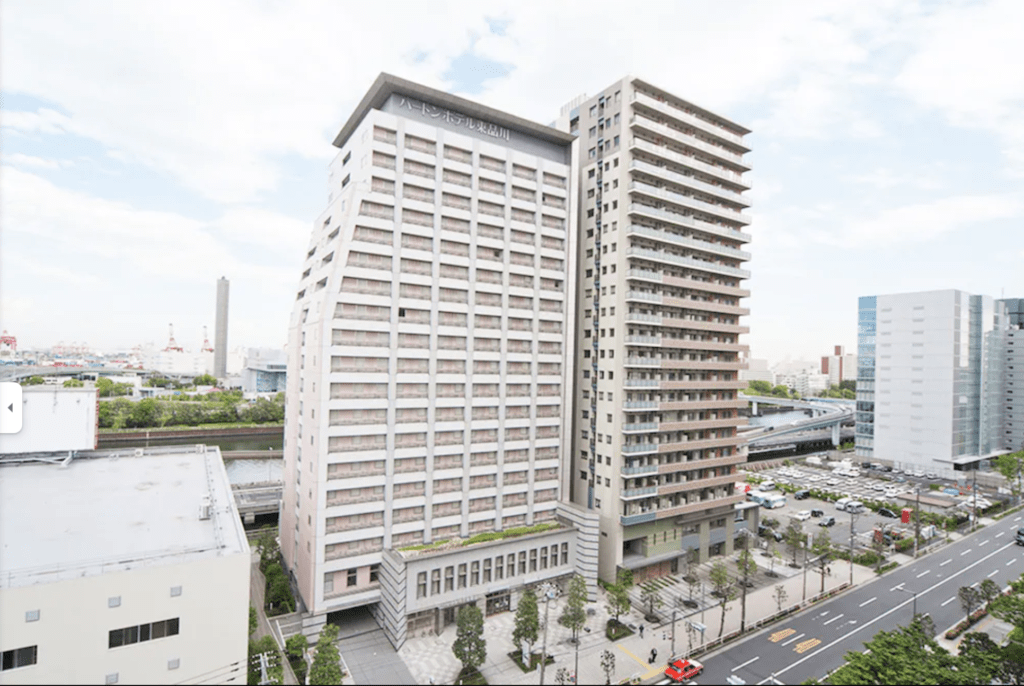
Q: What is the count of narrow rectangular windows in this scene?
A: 13